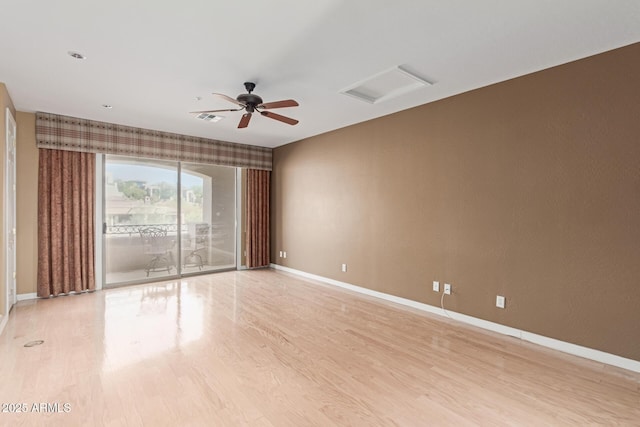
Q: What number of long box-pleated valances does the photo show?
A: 1